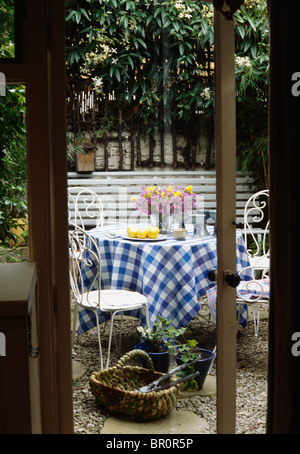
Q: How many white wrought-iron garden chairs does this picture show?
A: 4